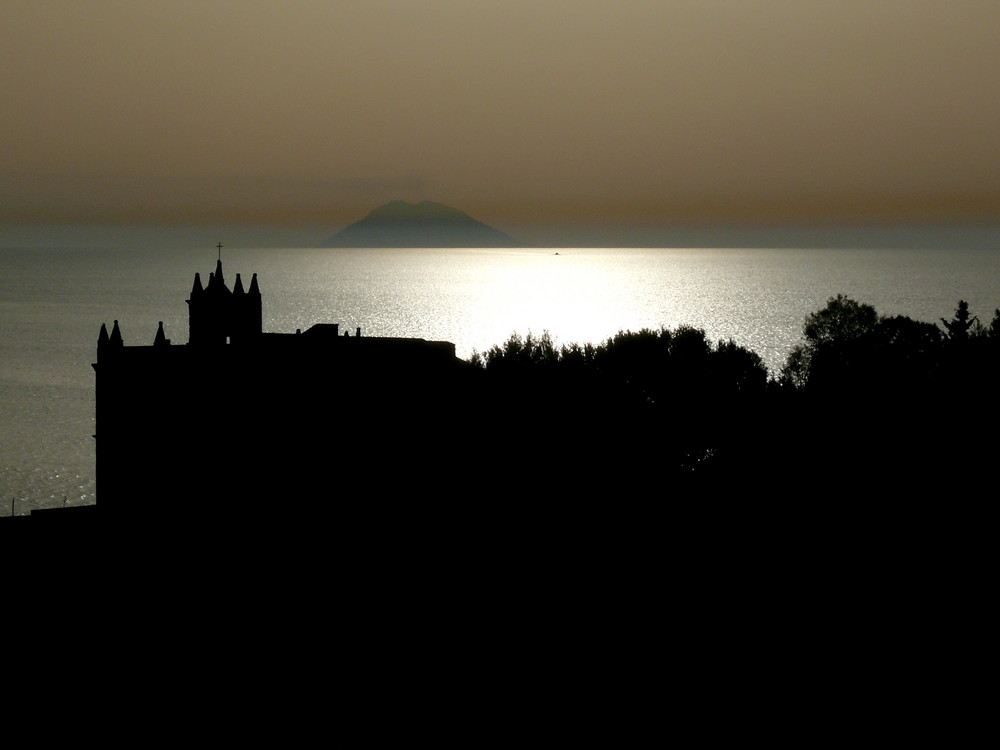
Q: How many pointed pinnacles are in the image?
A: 8